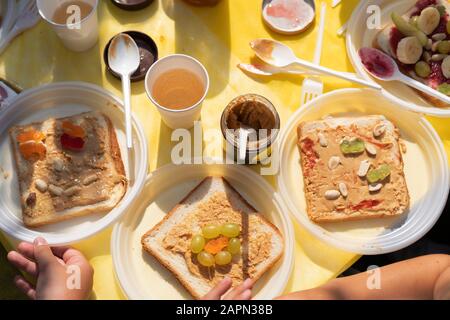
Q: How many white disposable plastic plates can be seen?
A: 4